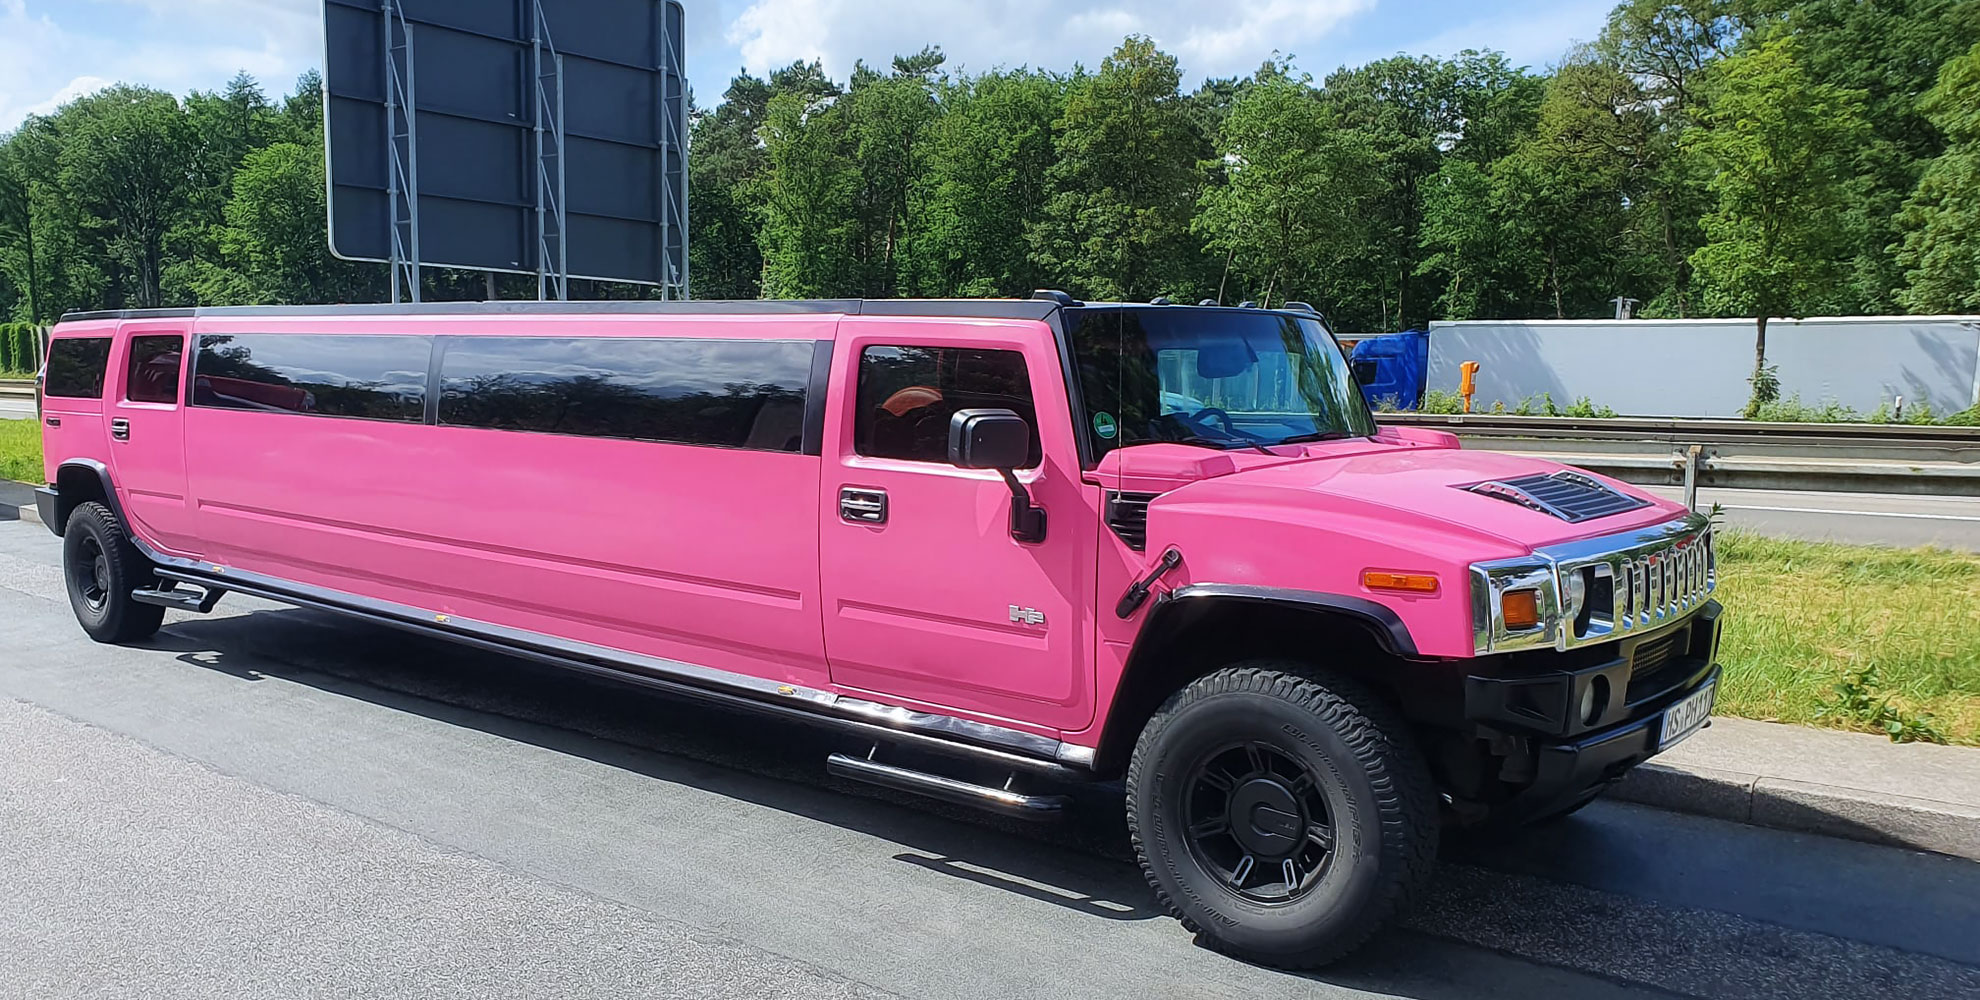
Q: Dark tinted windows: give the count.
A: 5